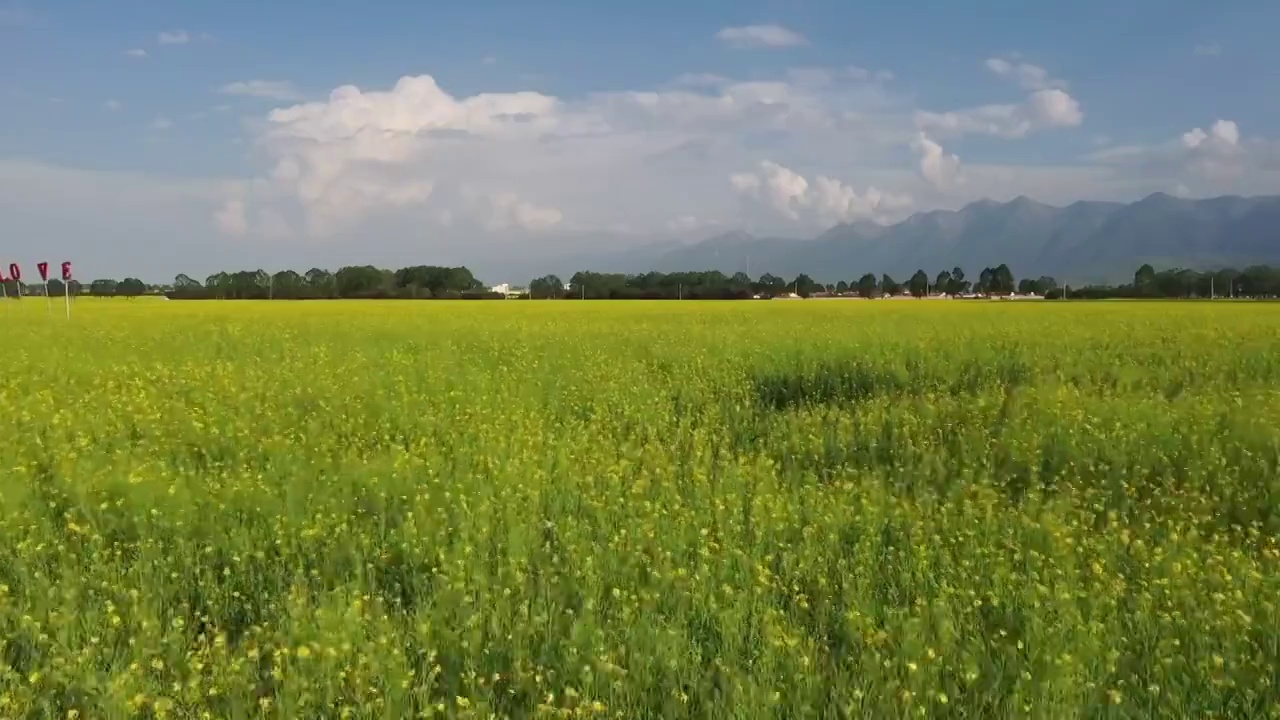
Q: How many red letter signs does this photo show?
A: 4